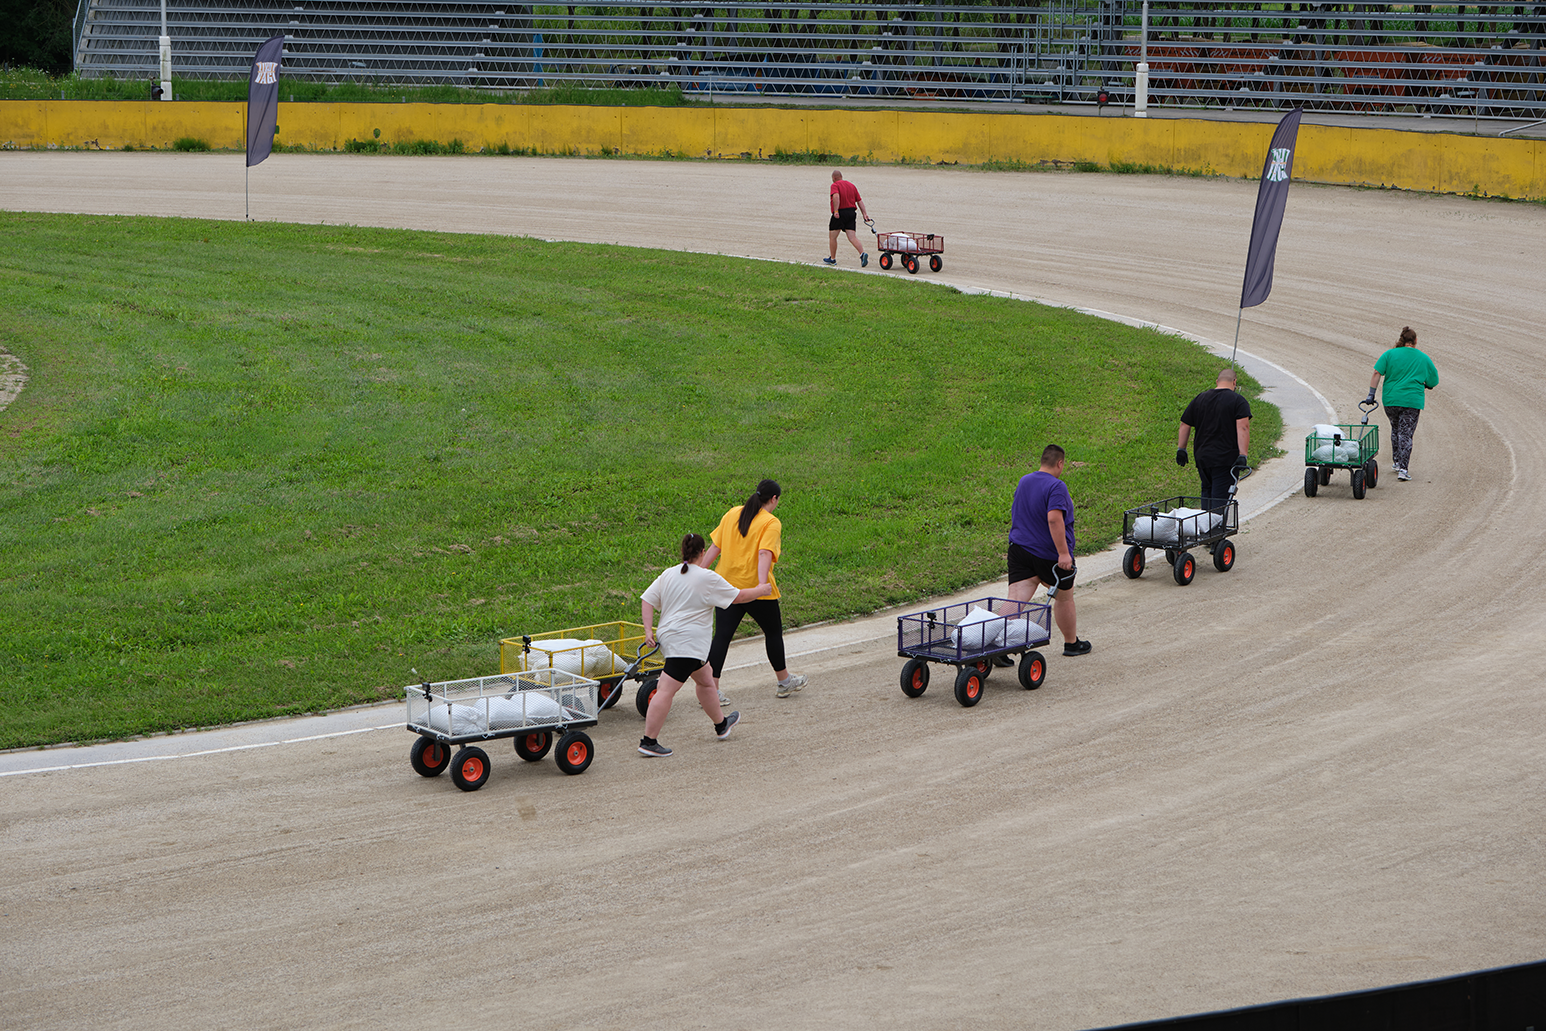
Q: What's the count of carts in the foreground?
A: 5